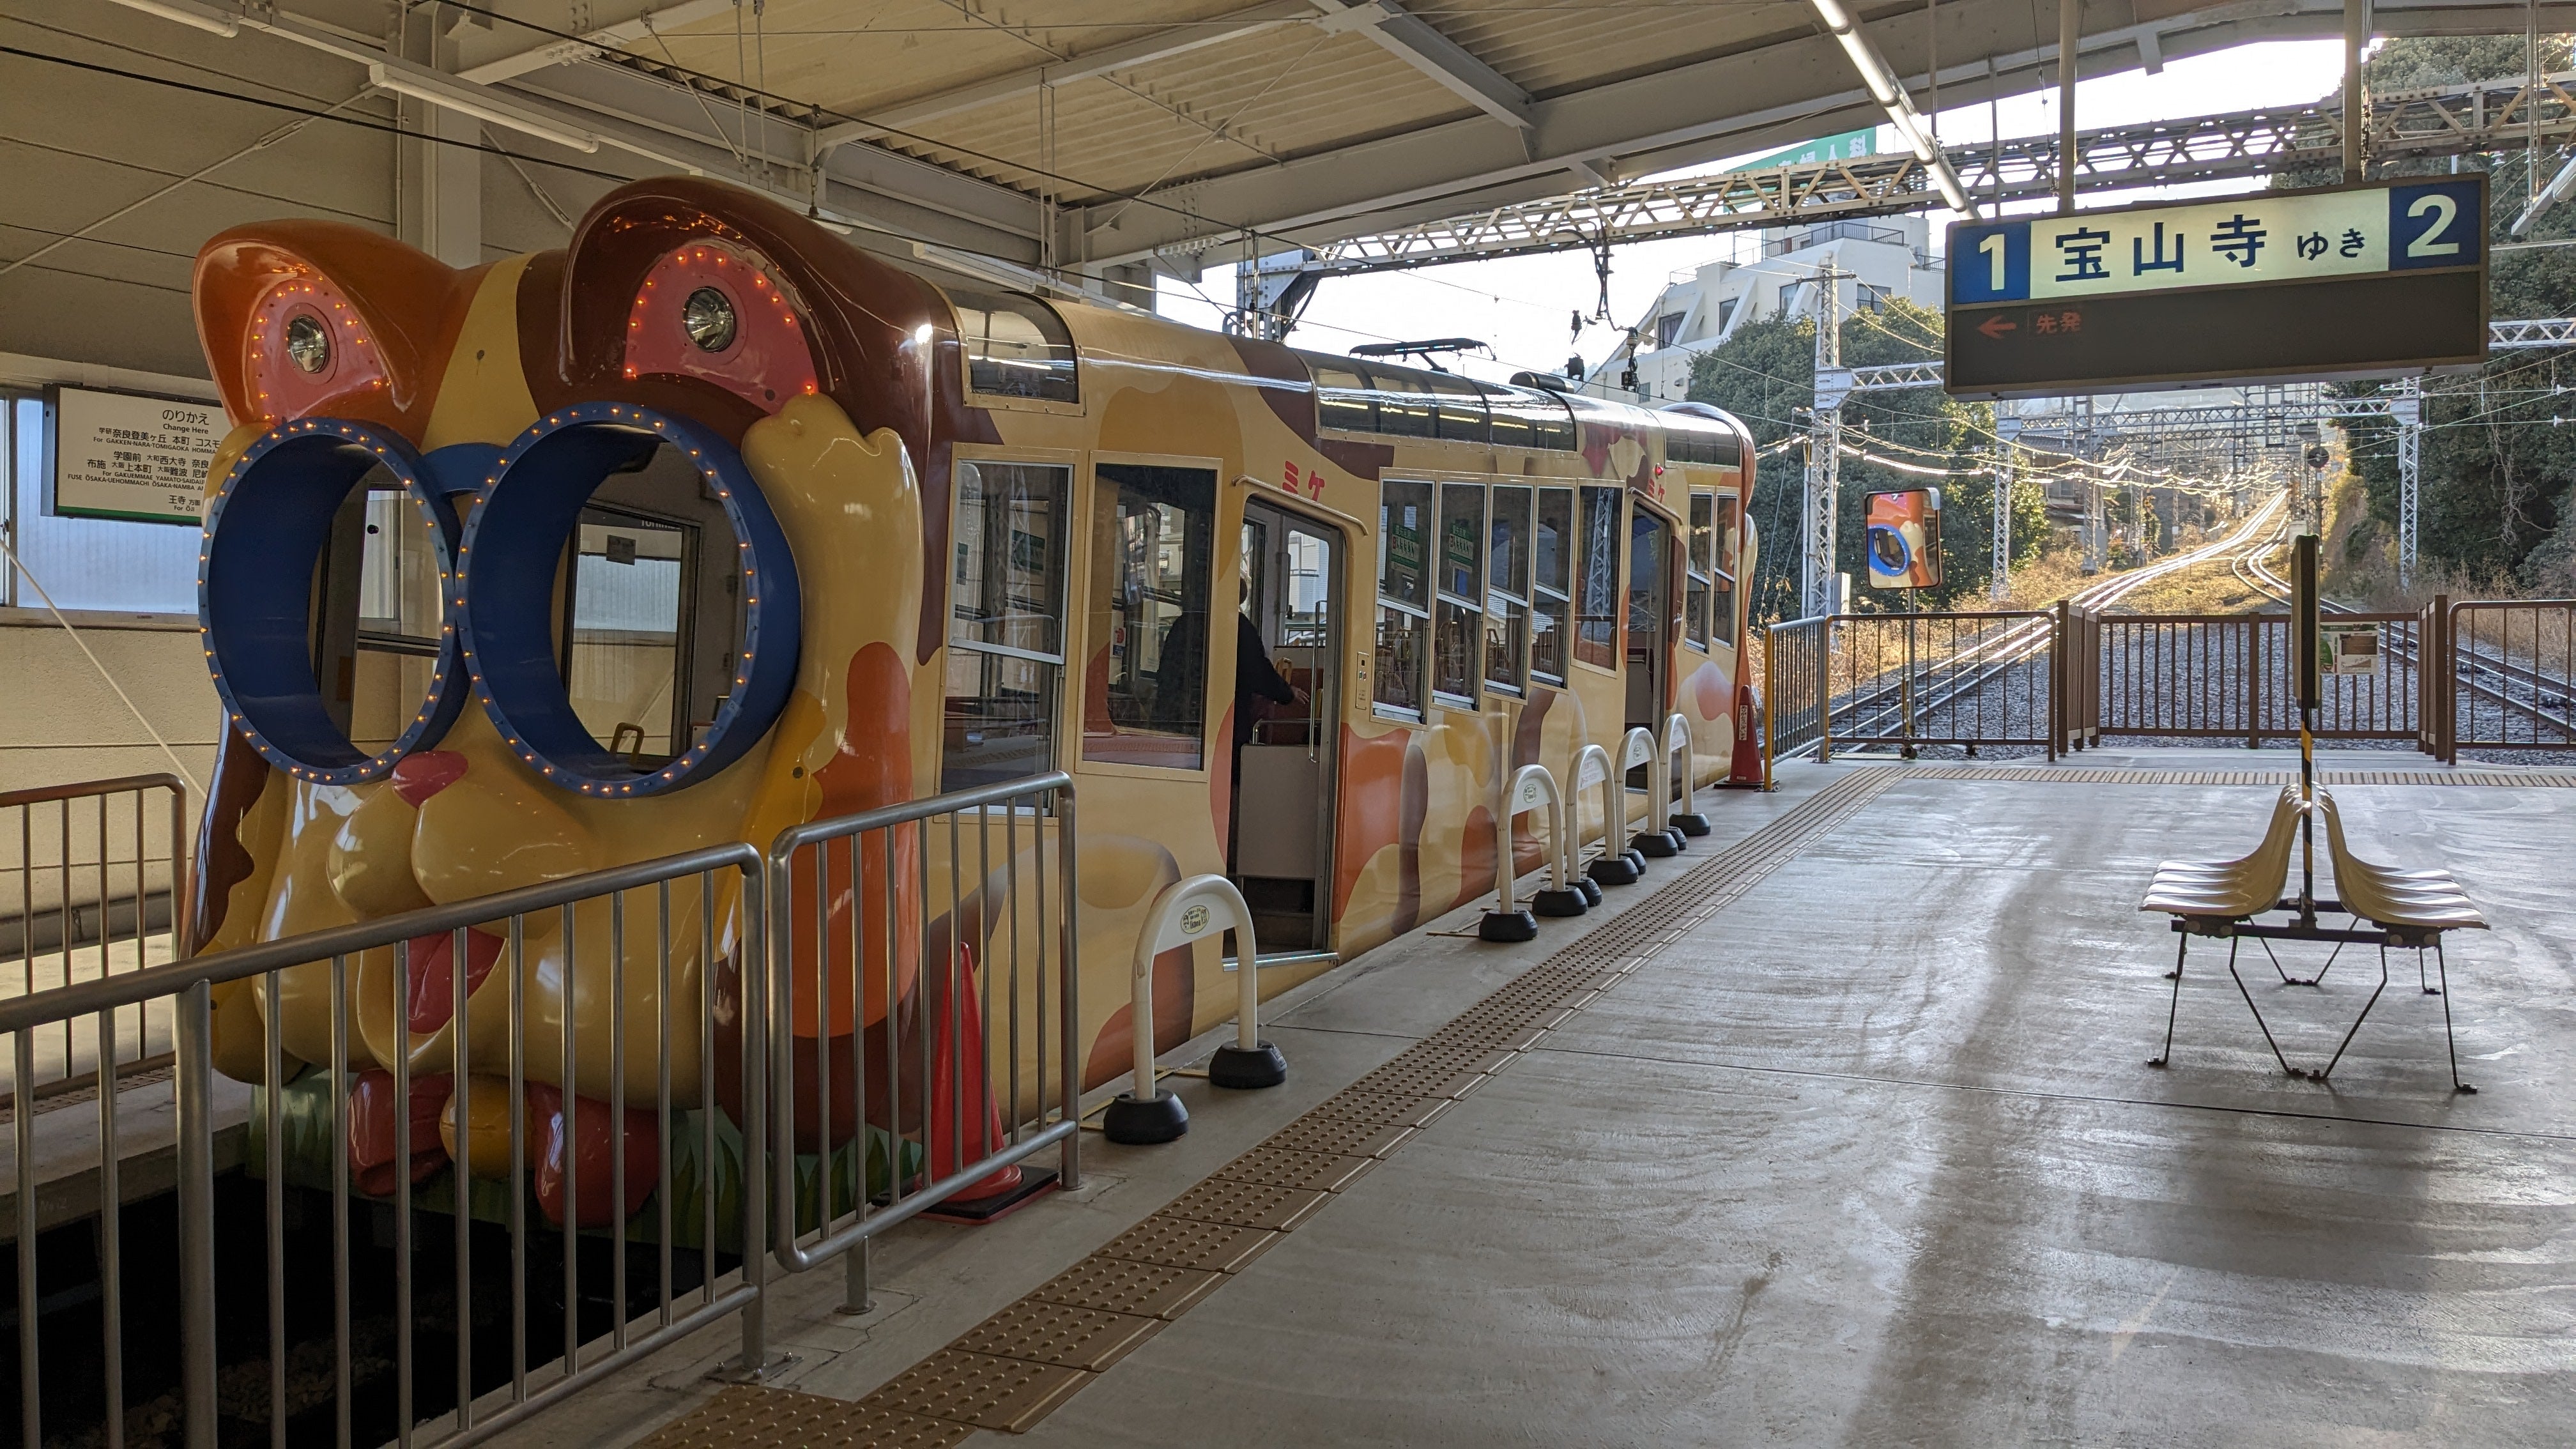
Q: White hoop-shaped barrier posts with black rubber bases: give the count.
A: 5